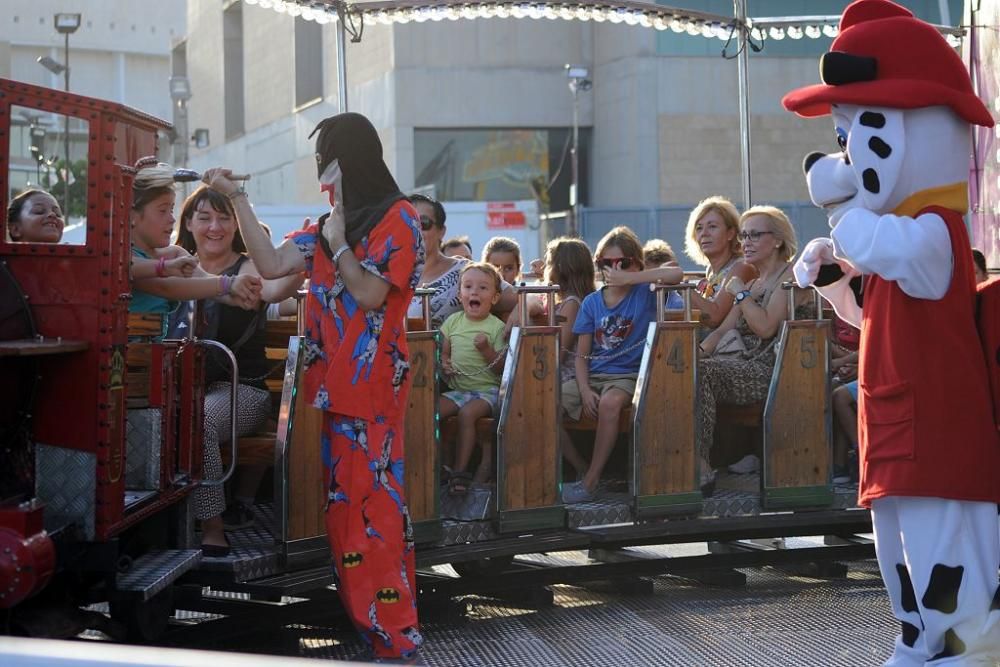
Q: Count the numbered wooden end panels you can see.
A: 4